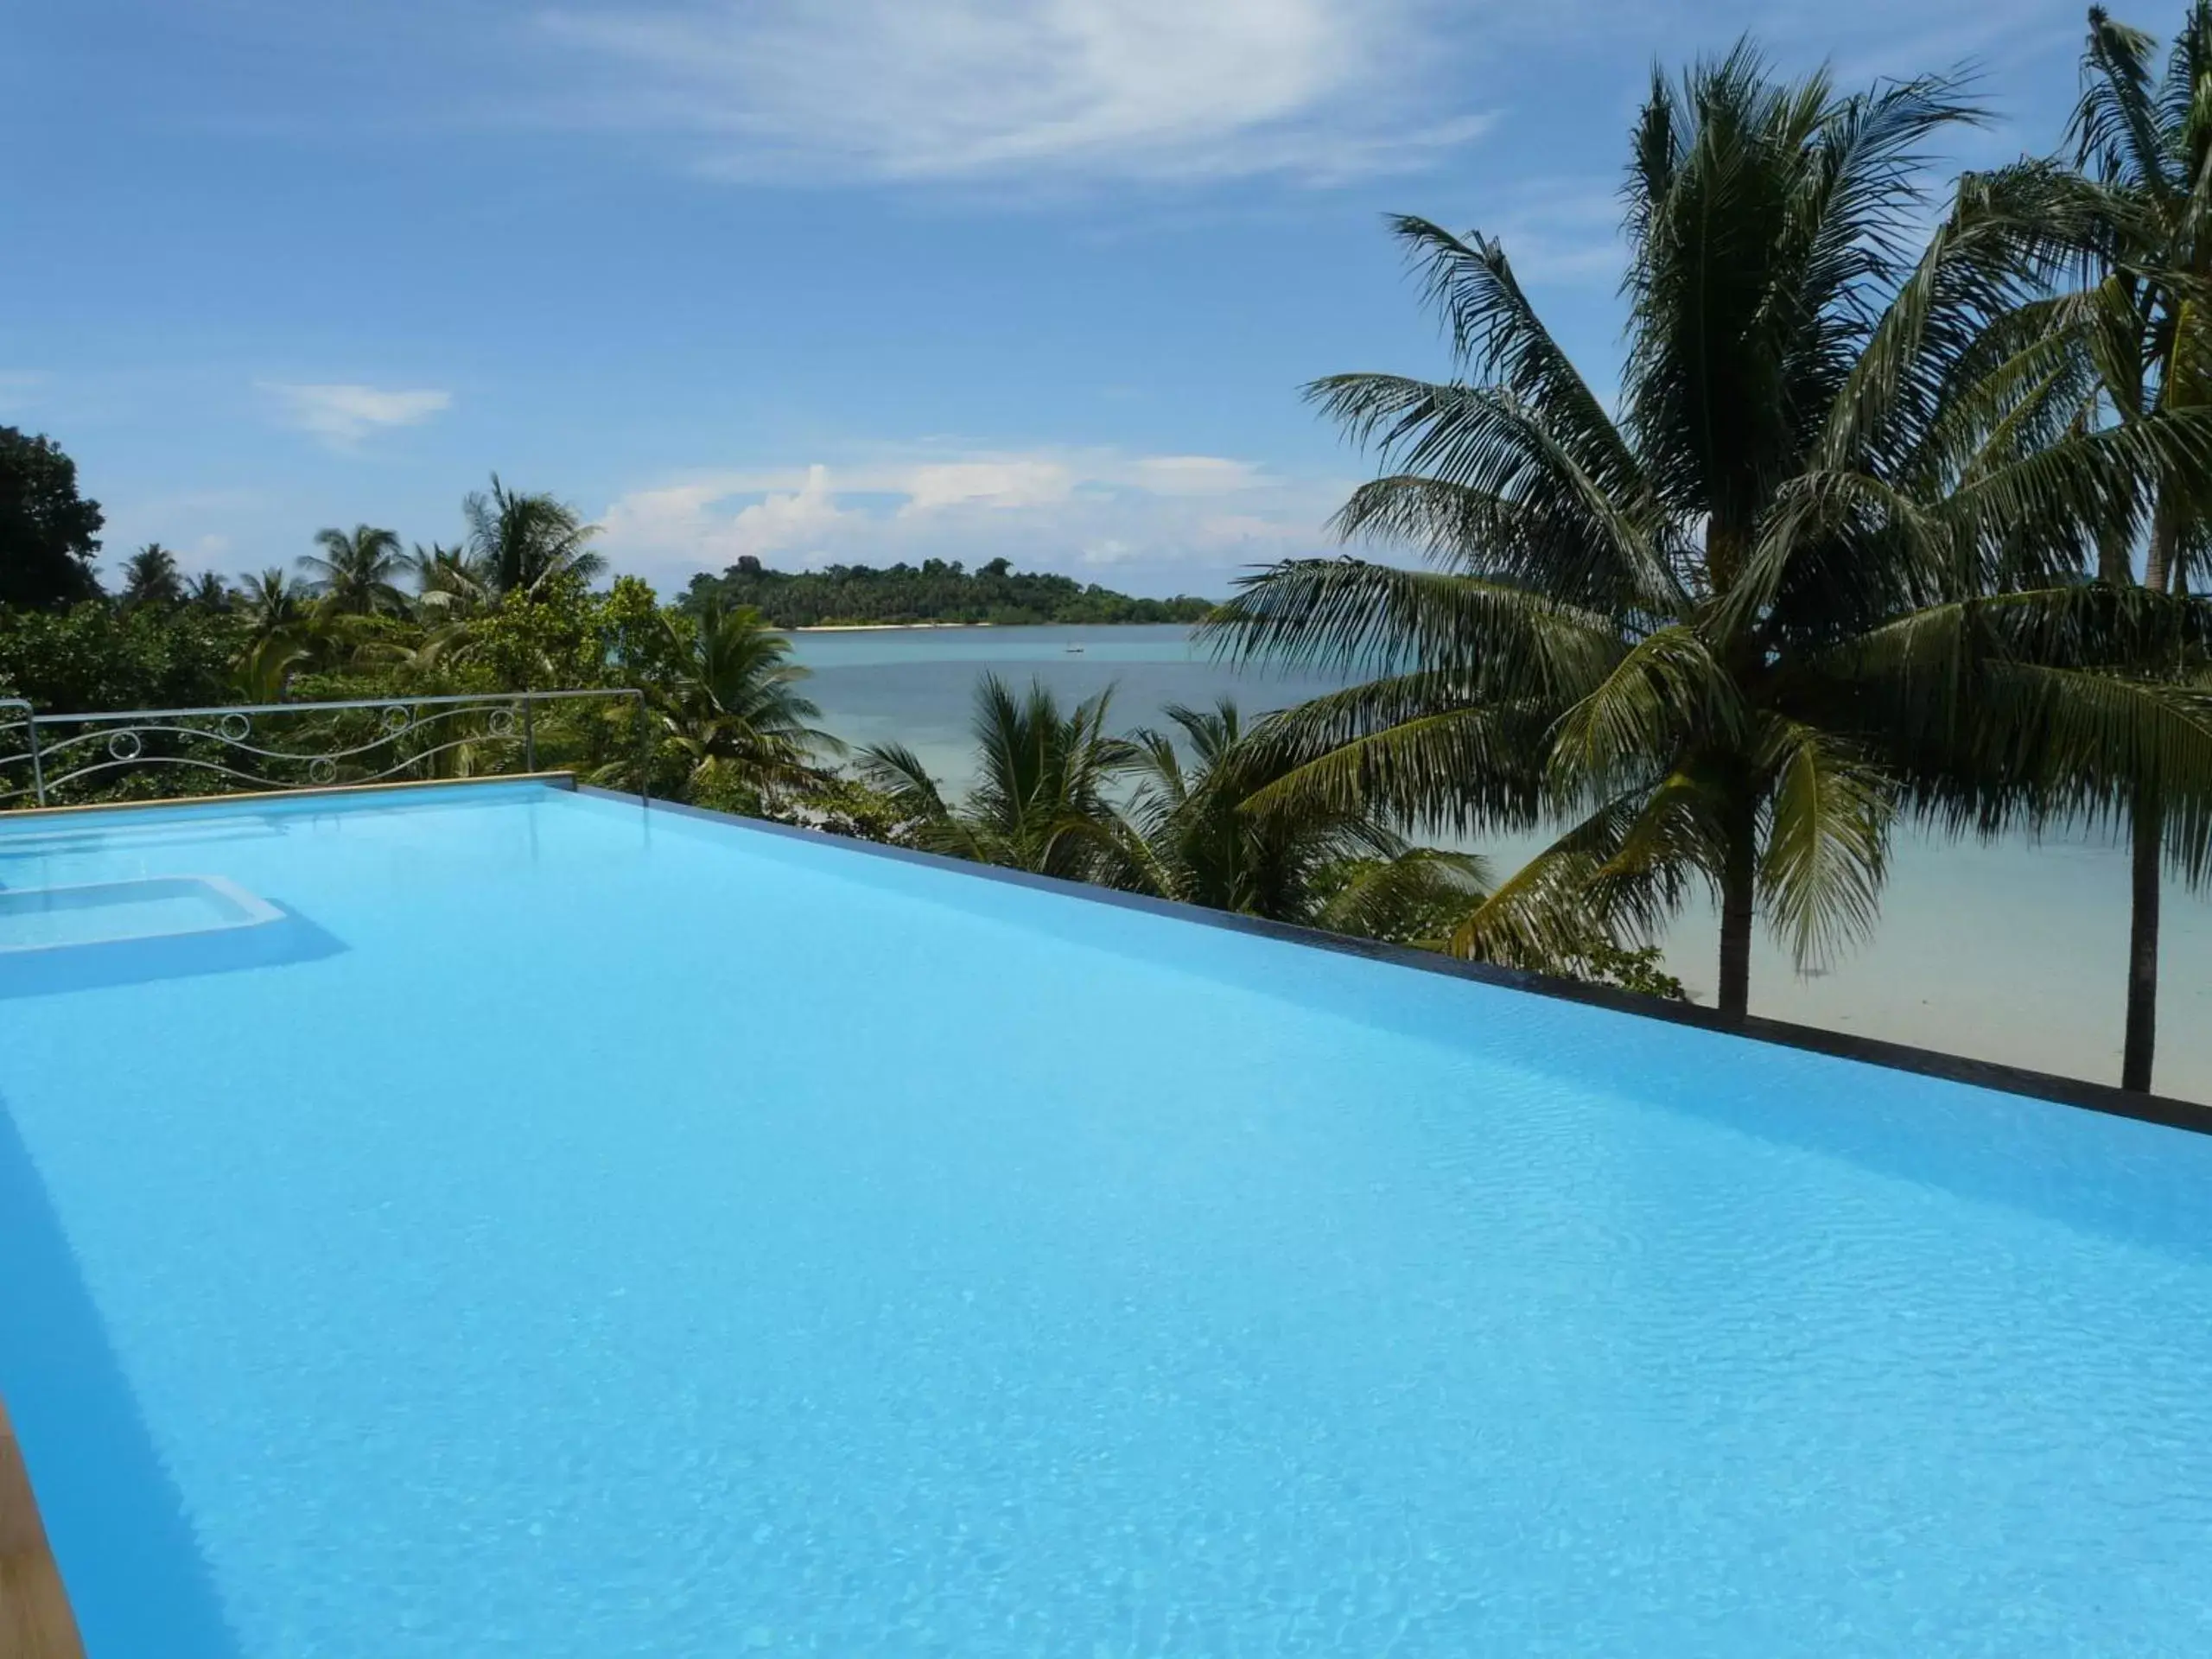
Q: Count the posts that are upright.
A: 3